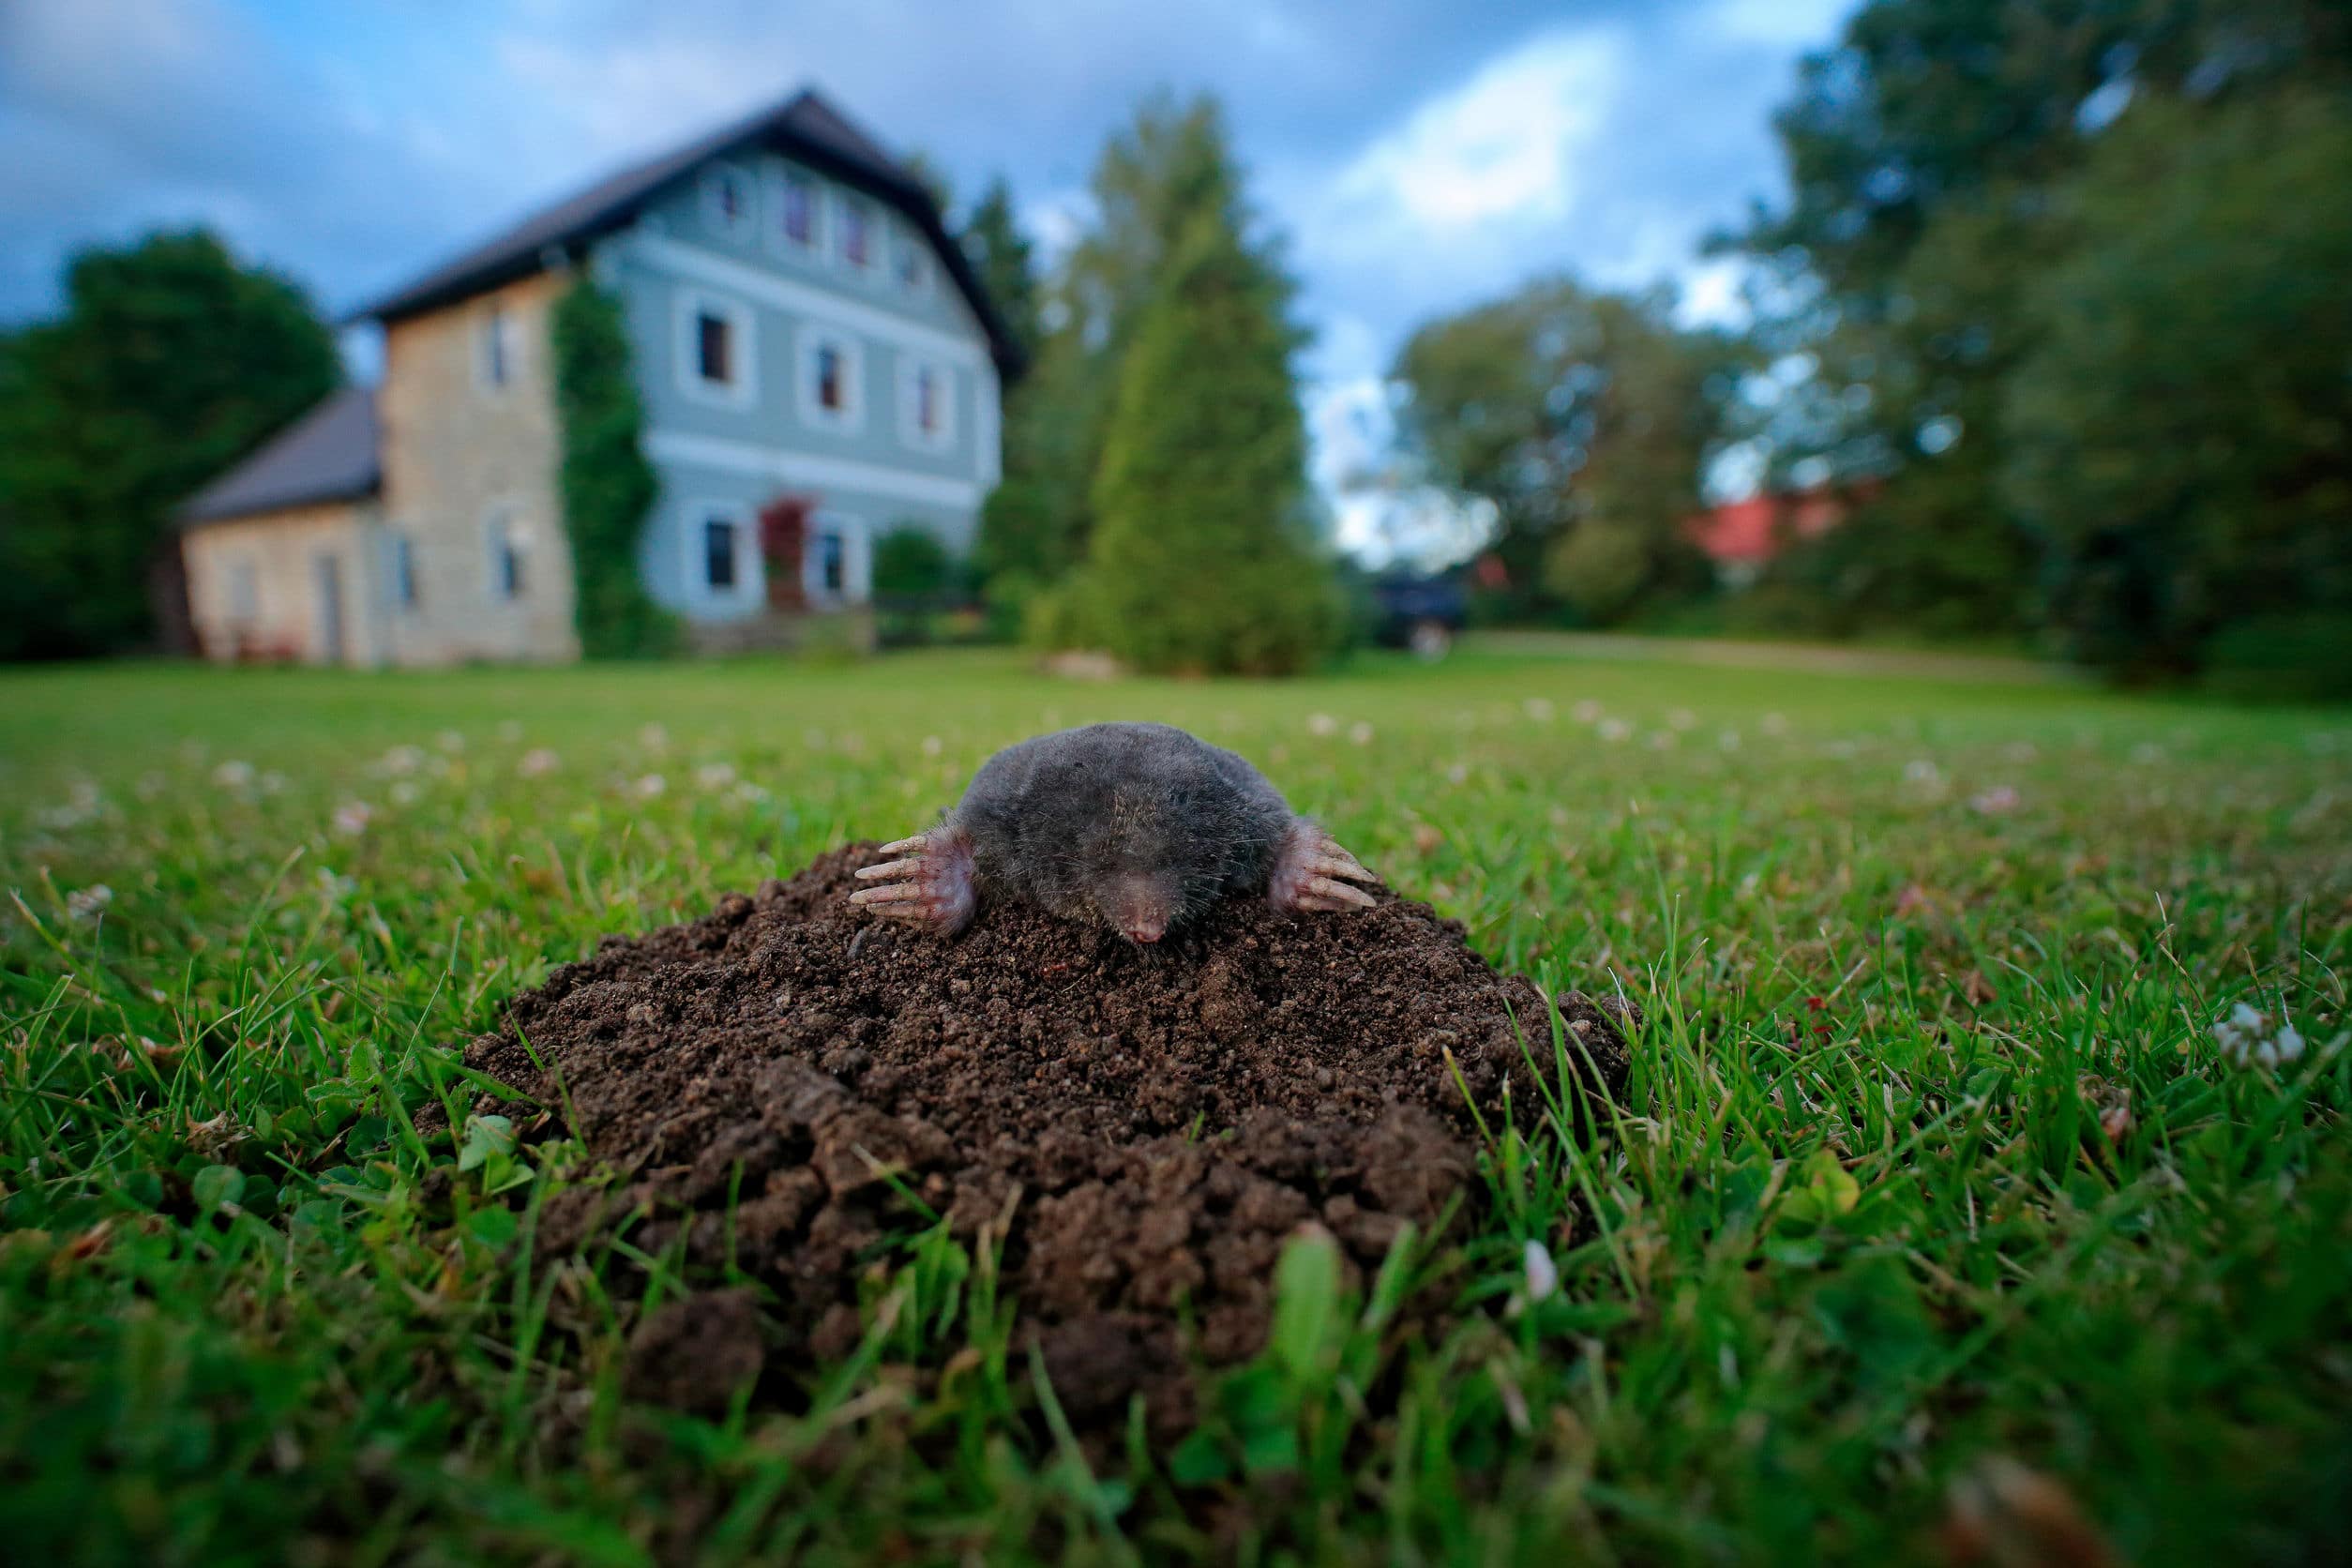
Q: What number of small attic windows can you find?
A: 4